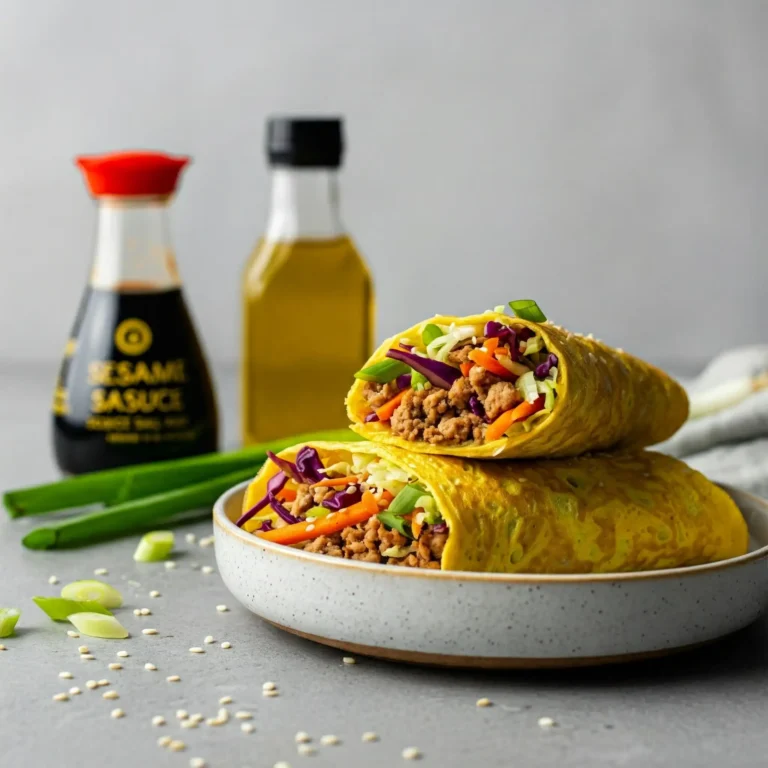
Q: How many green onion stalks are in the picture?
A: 2